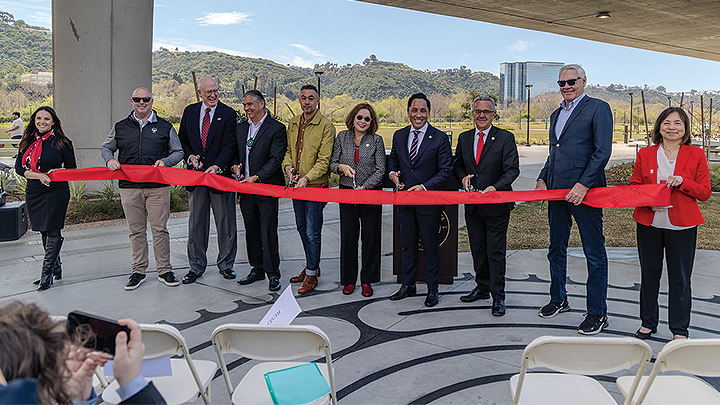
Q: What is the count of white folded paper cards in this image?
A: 1